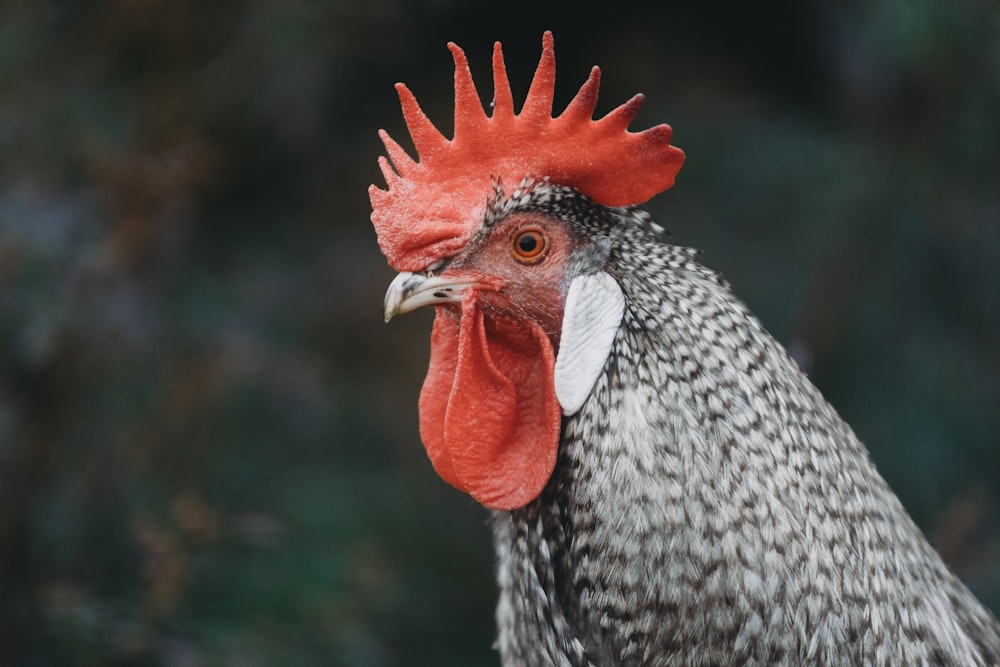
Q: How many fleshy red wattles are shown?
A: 2